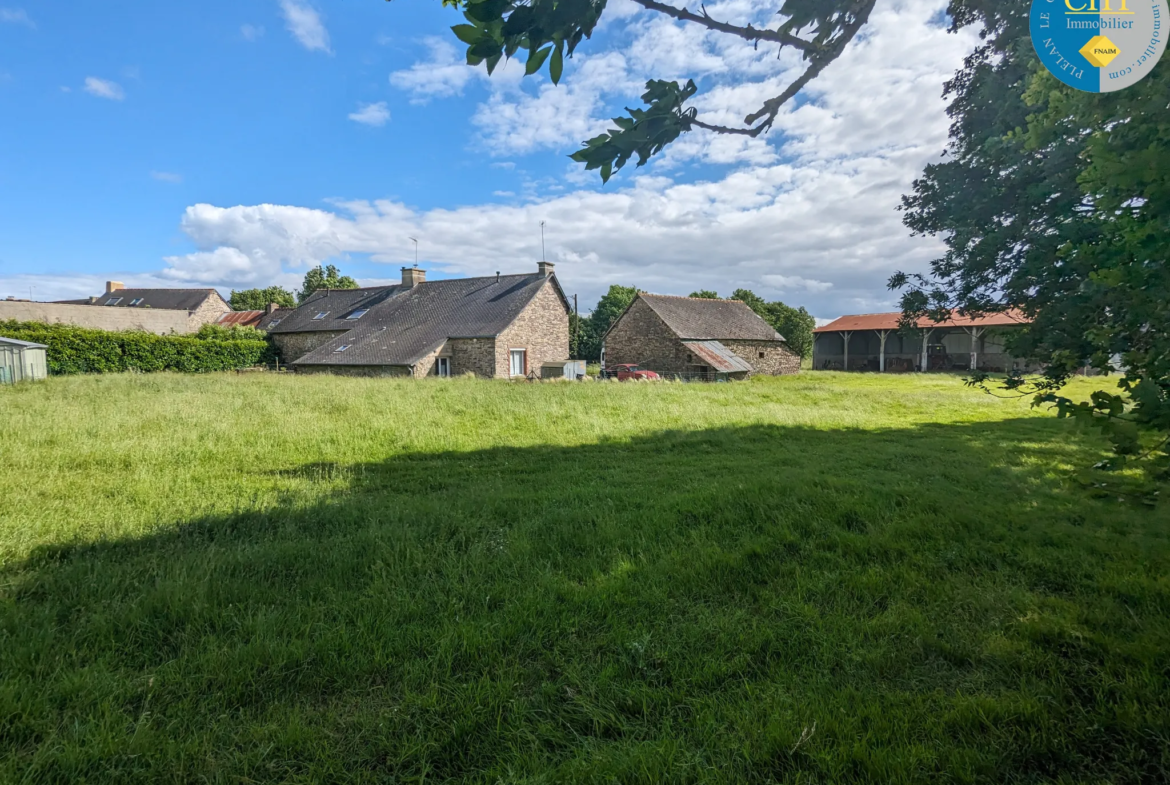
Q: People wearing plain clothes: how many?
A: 0